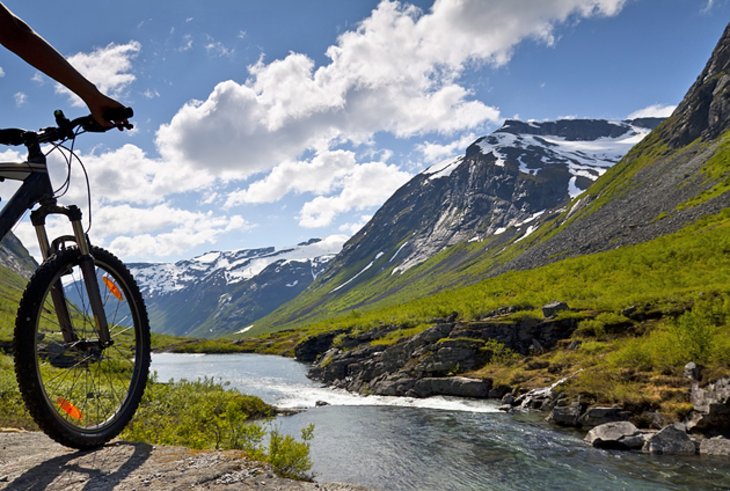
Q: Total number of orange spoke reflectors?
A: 2